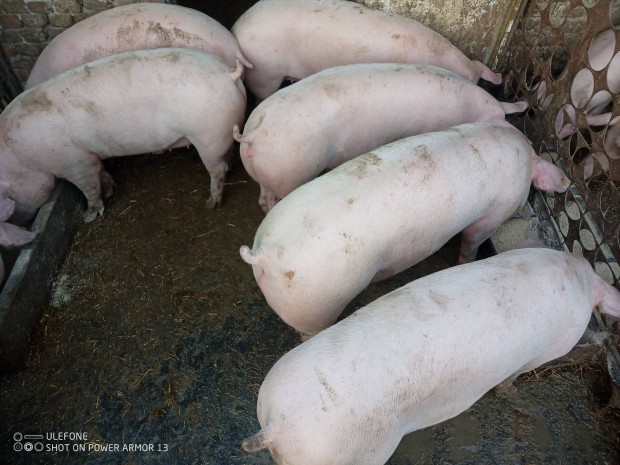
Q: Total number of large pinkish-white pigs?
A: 6